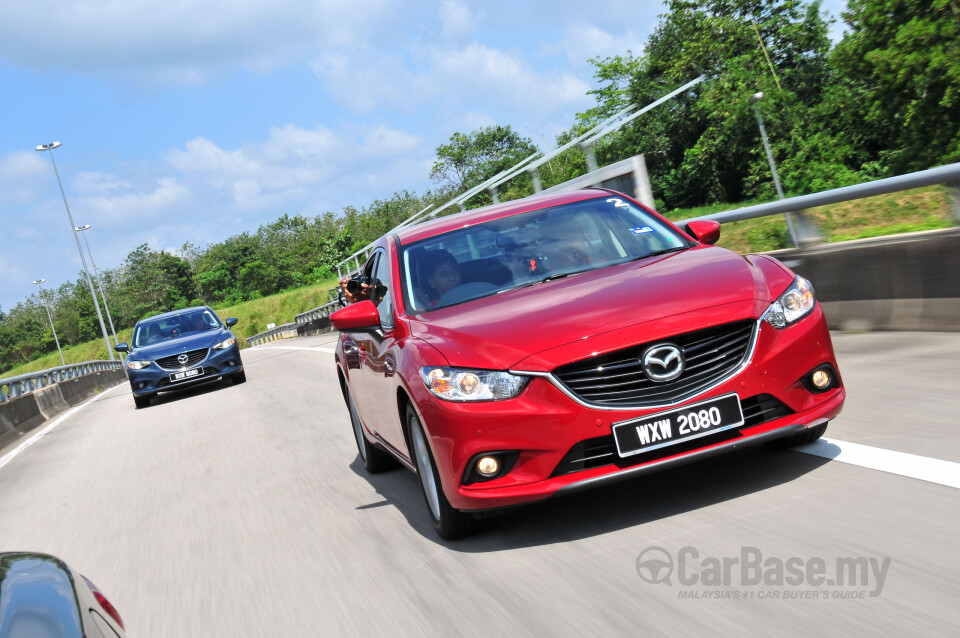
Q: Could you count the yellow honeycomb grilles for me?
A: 0